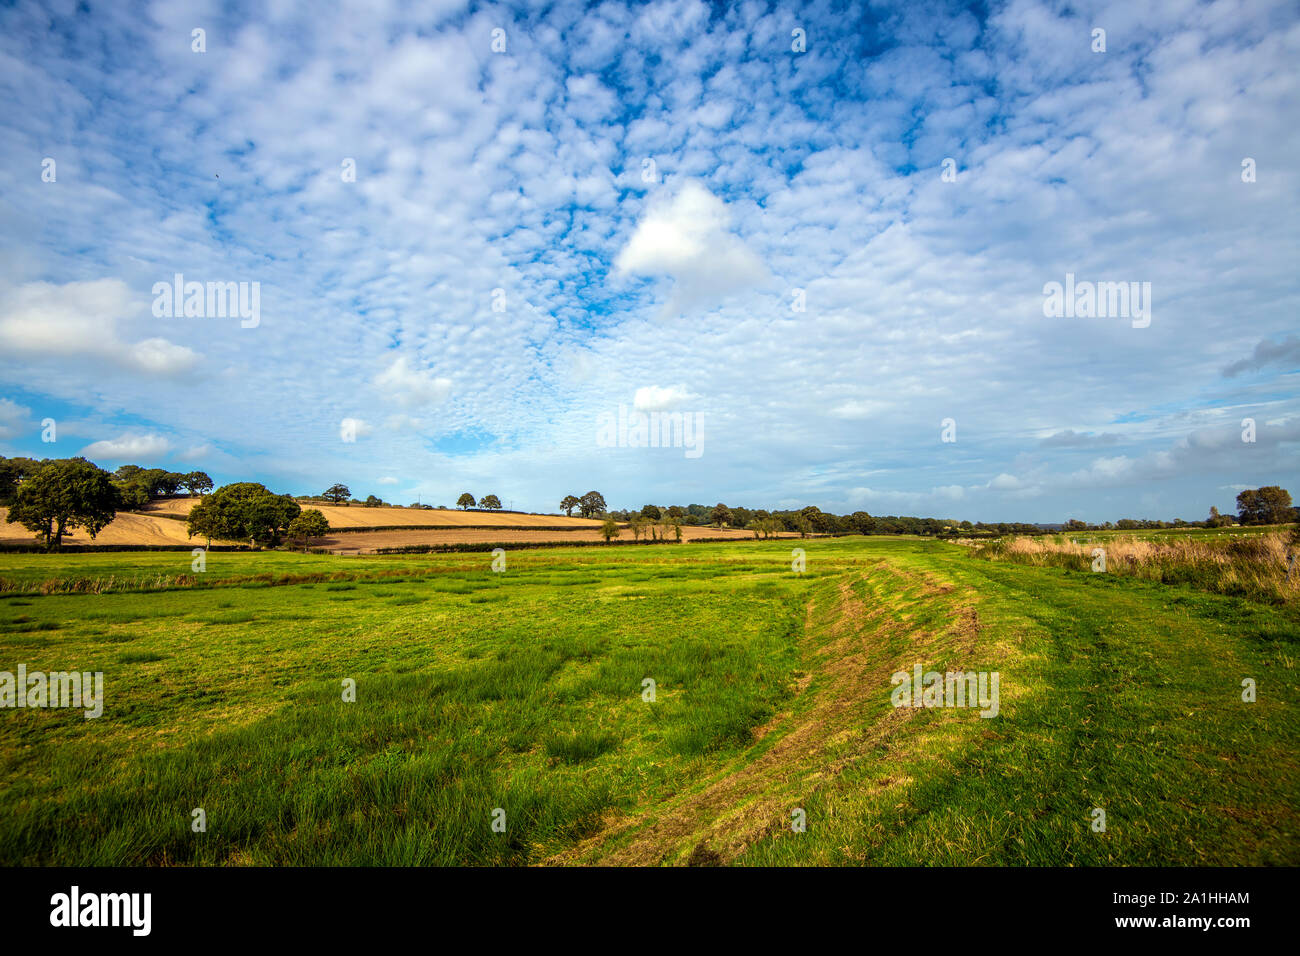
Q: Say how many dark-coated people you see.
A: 0